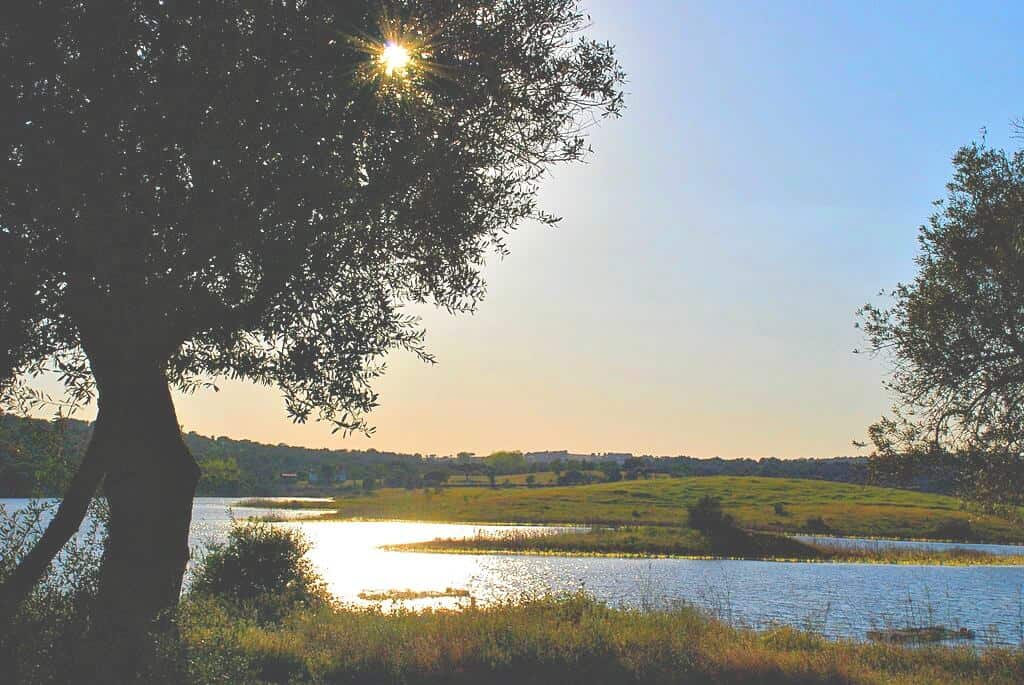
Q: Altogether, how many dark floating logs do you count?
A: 1